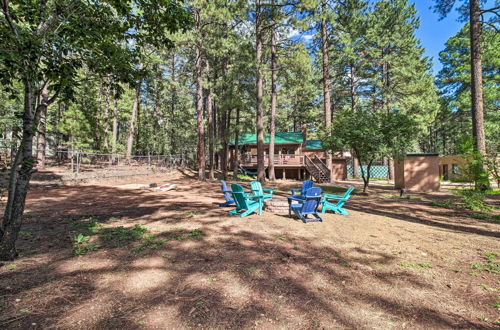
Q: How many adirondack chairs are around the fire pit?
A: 6